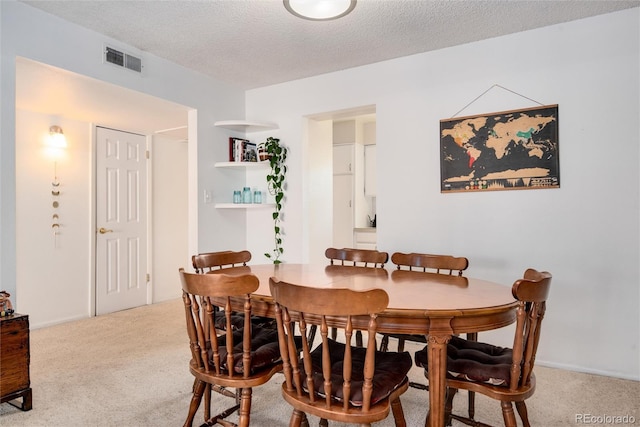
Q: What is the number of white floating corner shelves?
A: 3